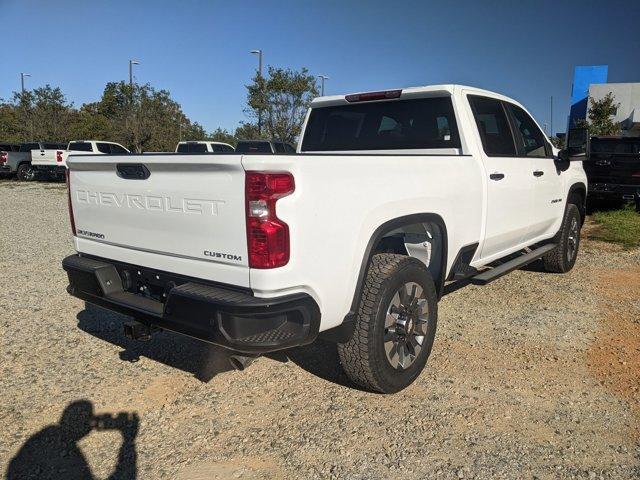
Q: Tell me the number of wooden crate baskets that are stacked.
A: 0